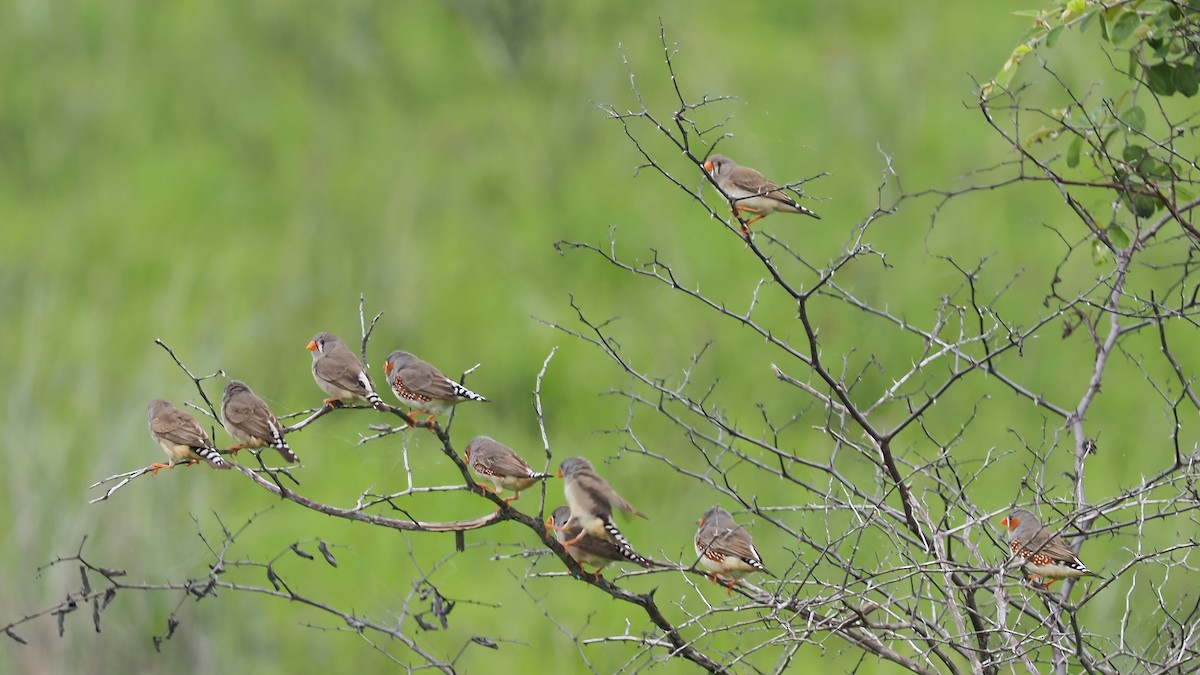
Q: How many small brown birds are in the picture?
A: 10